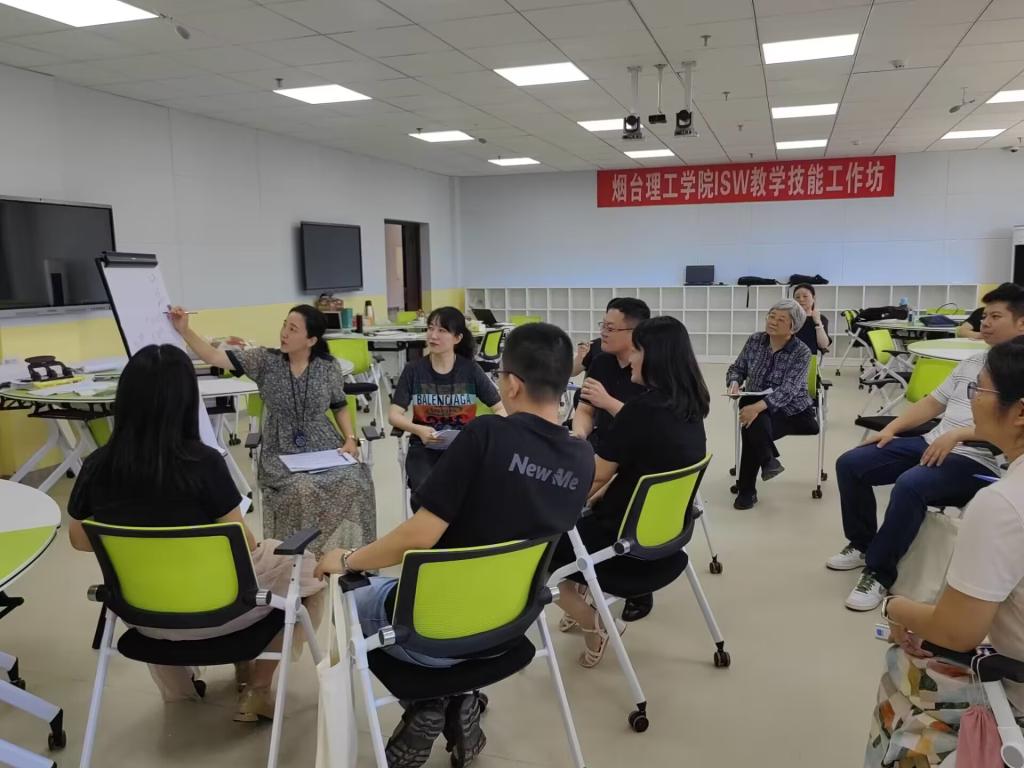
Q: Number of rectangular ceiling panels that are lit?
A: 12